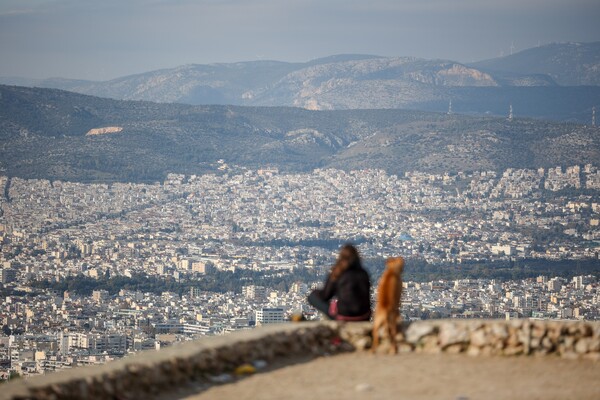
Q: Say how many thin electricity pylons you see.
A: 3